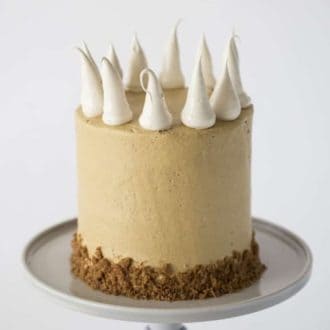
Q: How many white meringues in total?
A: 11